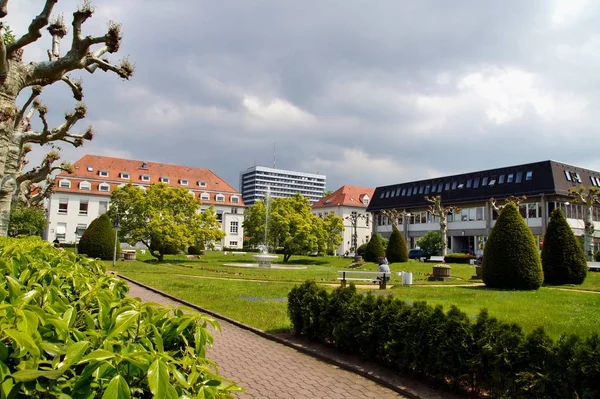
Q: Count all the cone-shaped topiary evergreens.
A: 5